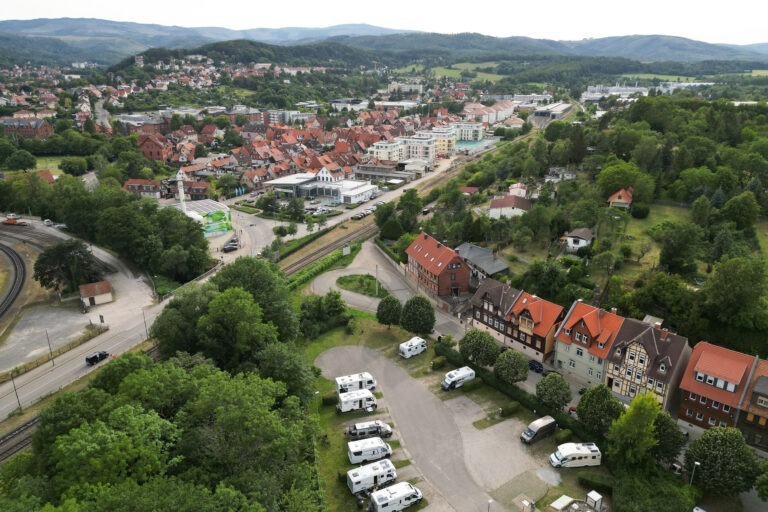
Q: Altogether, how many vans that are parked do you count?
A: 10